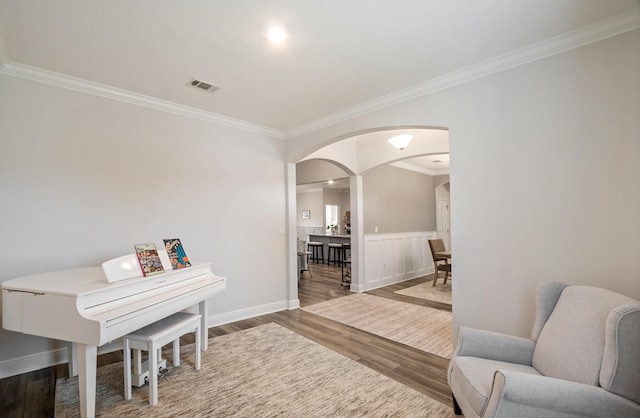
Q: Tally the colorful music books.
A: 2